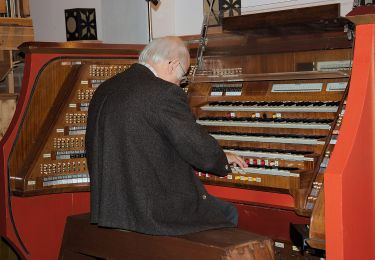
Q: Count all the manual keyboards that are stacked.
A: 5